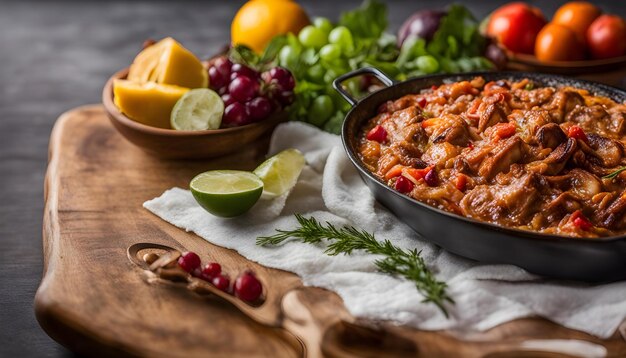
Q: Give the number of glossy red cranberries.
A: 4